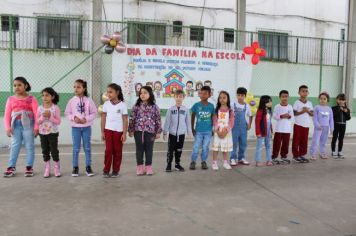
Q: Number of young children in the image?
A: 14